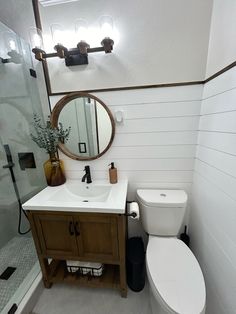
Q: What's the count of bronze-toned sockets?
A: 4